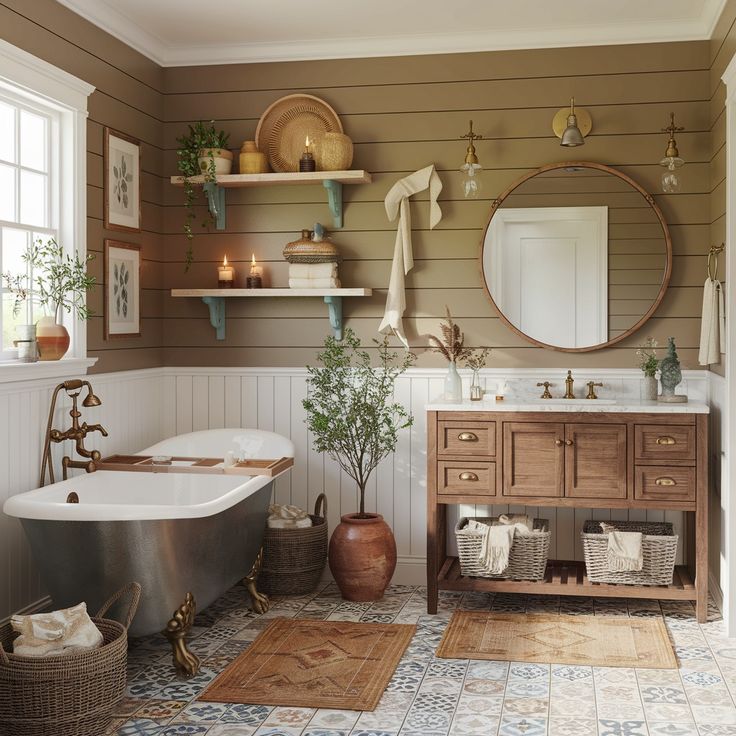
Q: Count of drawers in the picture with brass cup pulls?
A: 4